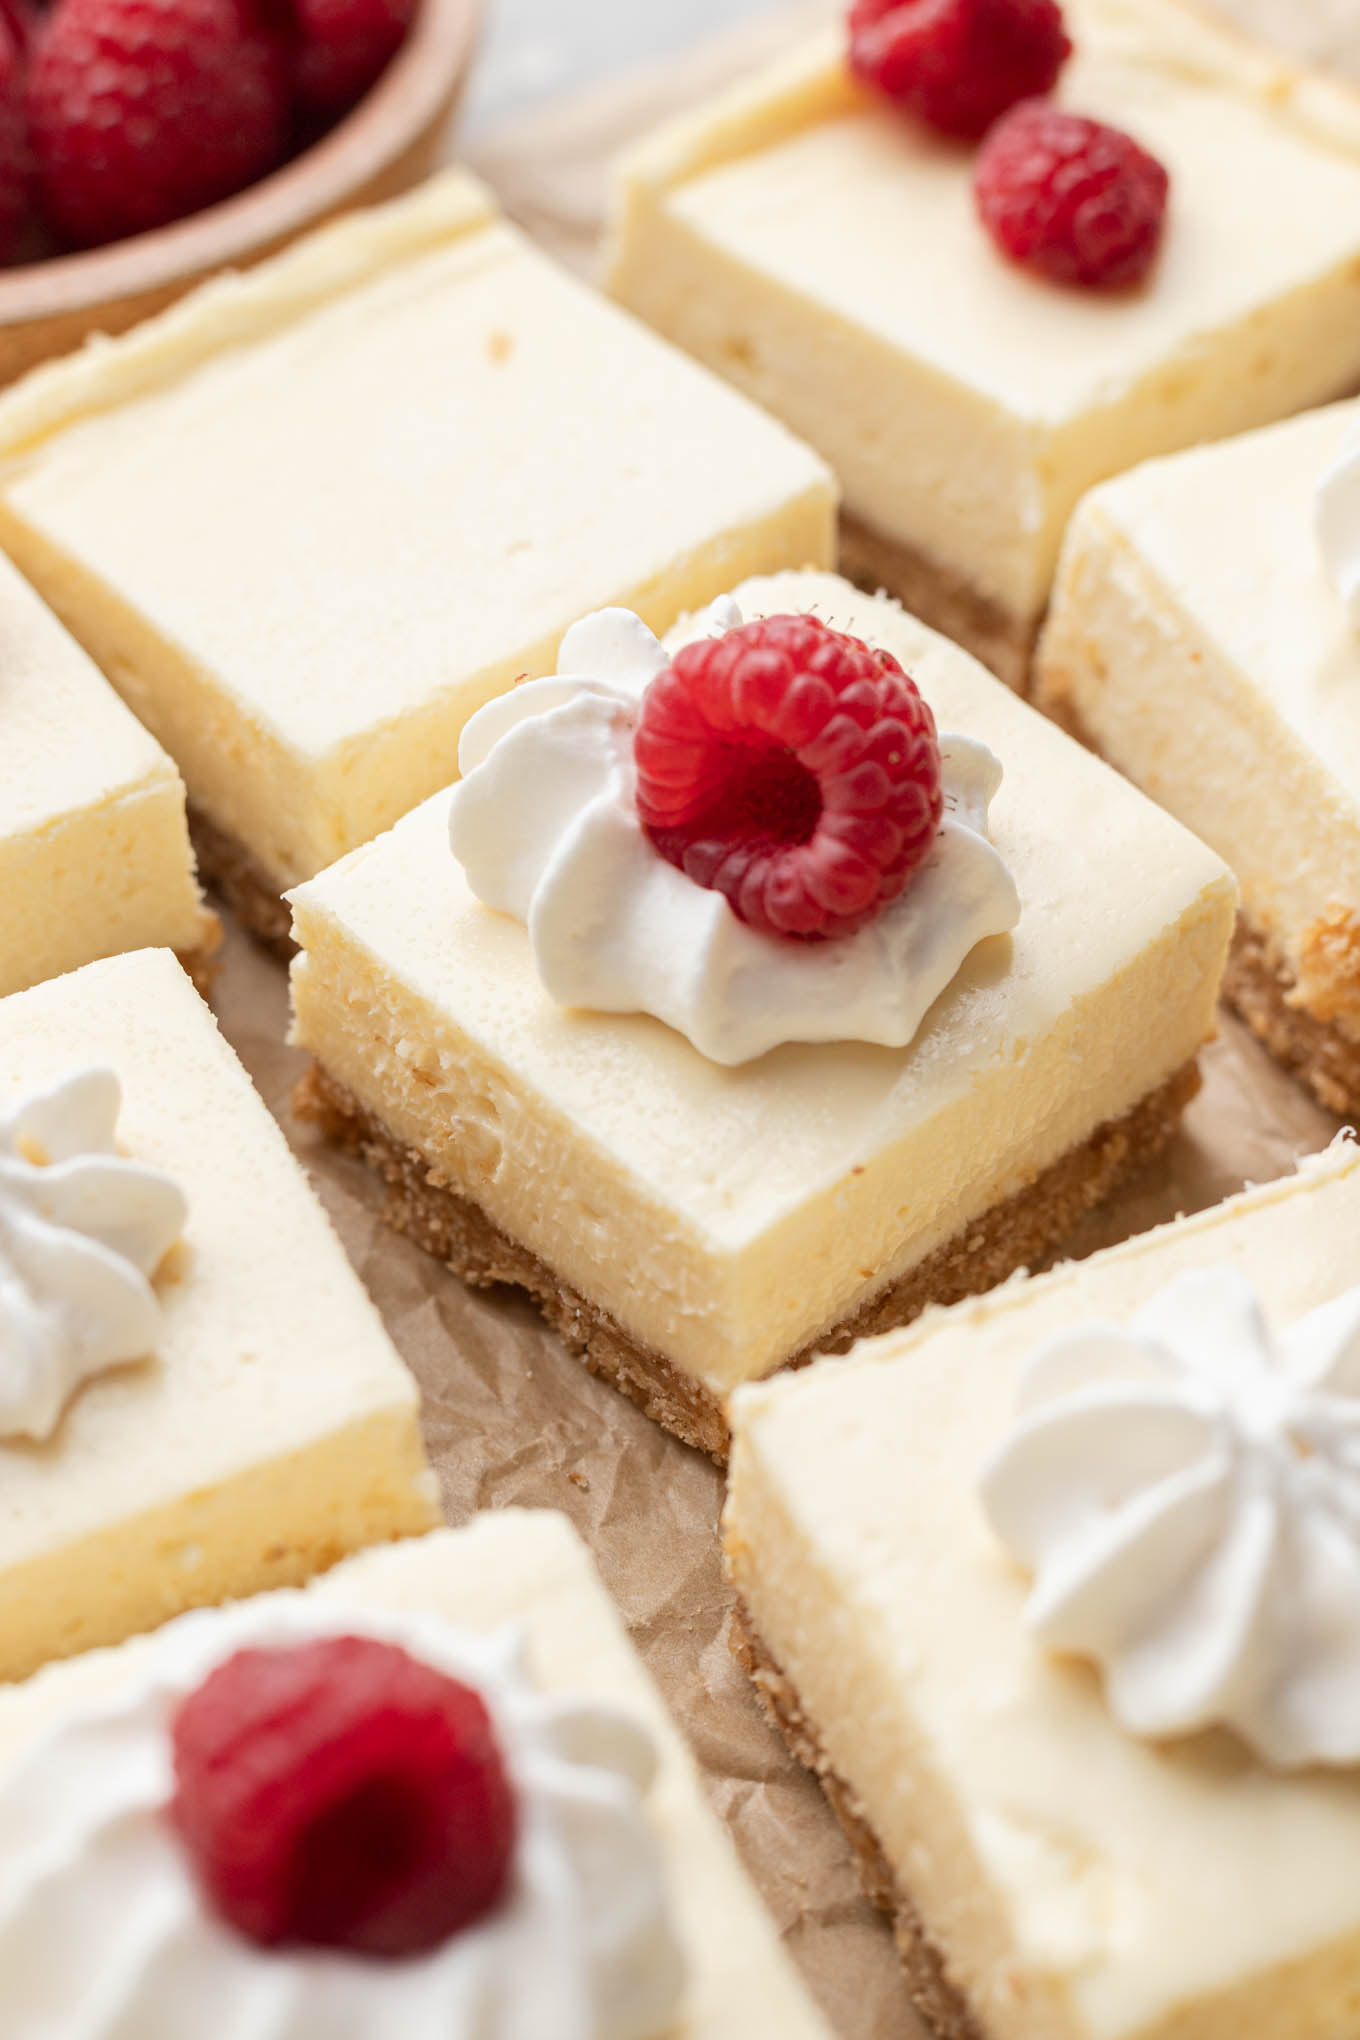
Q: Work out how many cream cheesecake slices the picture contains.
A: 8